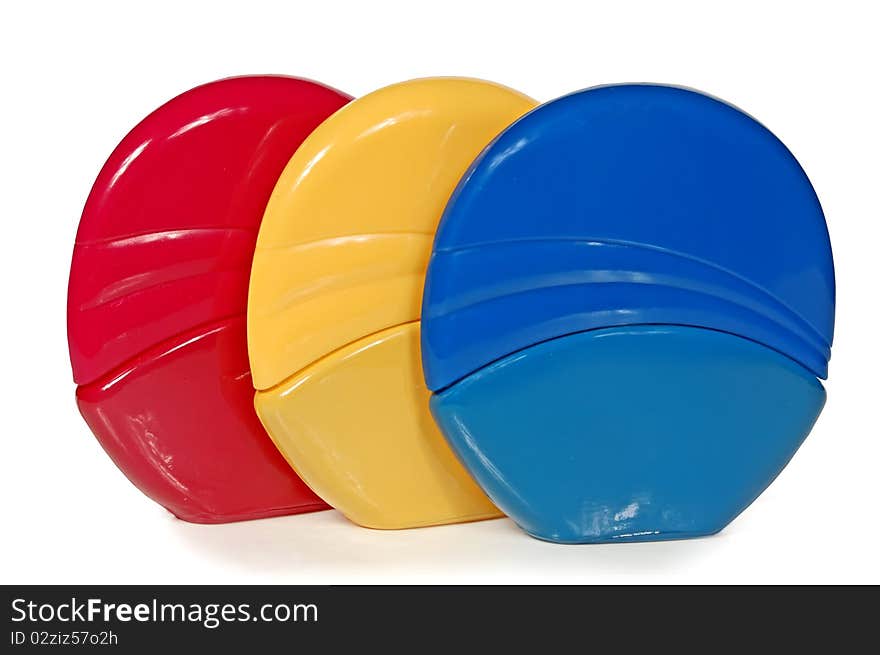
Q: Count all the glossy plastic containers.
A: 3